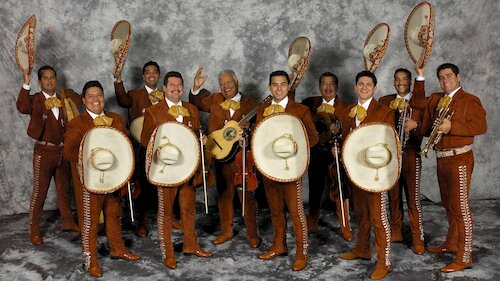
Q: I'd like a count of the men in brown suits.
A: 10